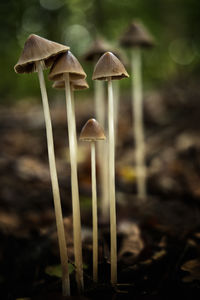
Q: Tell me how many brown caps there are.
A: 7